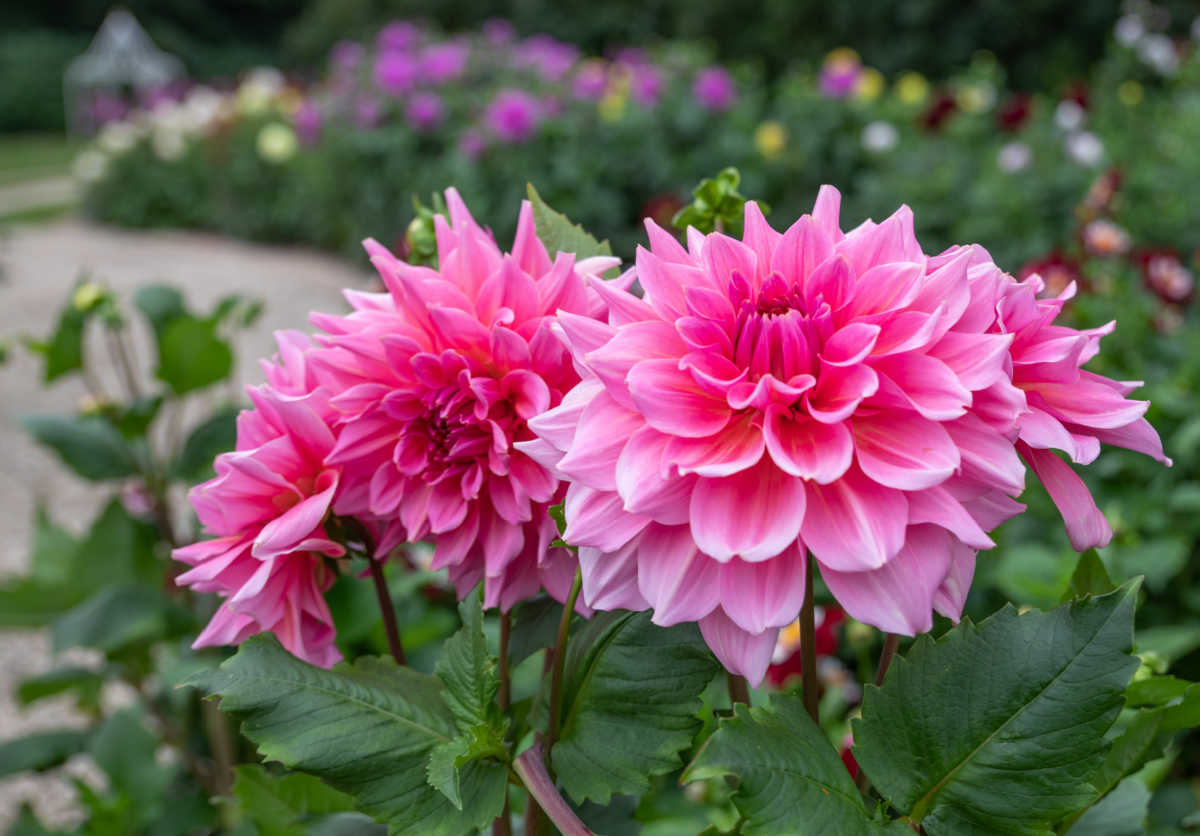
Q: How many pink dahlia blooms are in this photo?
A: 4